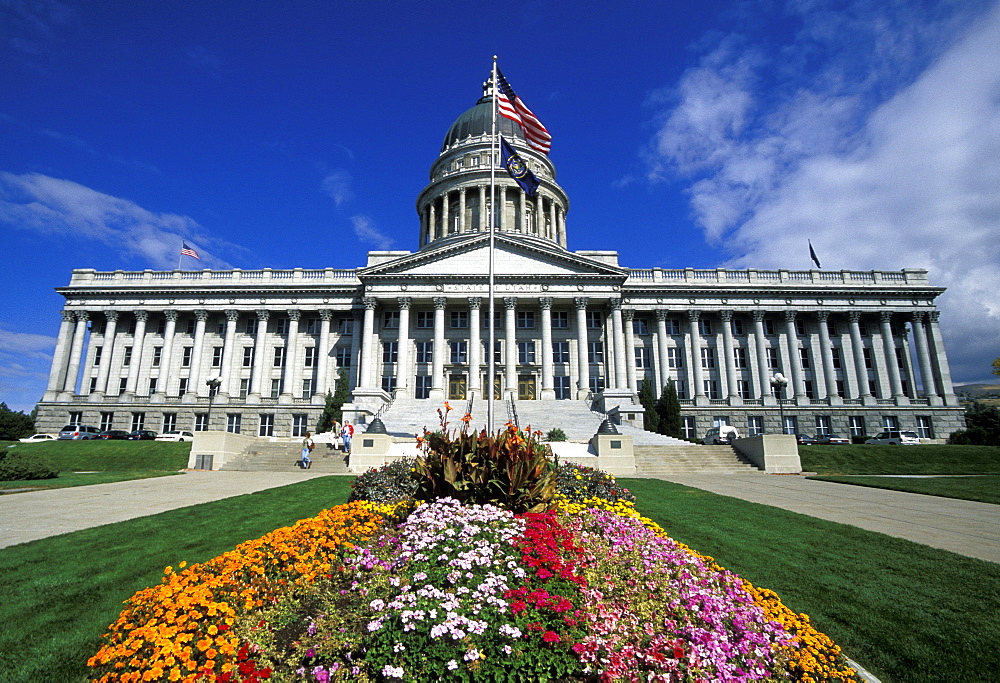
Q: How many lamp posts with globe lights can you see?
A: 2